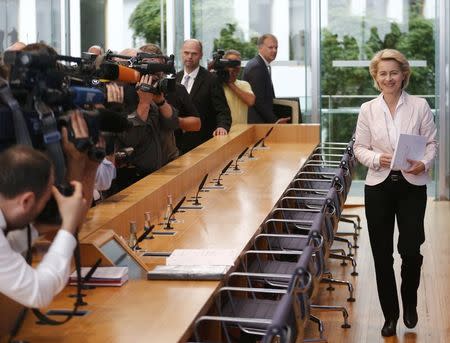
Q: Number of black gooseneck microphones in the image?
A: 8